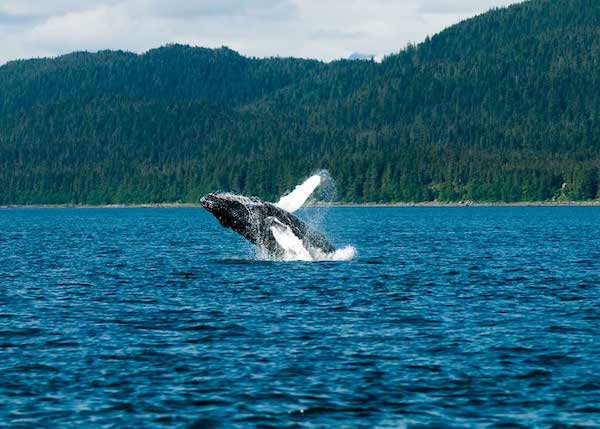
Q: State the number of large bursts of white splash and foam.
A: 1